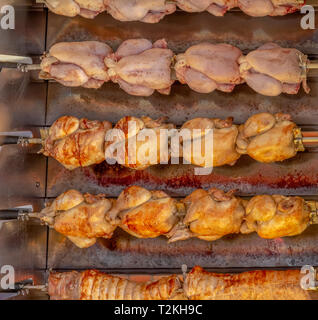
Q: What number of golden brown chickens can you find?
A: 8